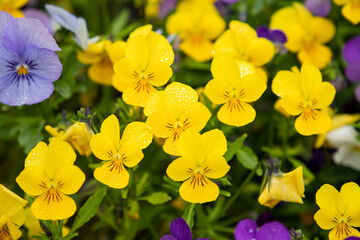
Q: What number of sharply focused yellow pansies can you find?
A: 8